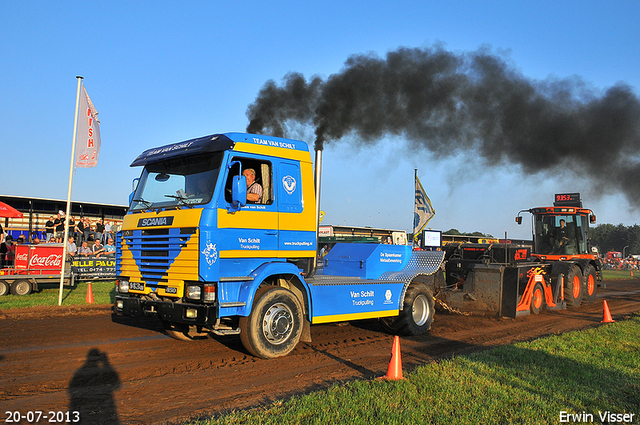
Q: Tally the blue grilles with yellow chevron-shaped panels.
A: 1